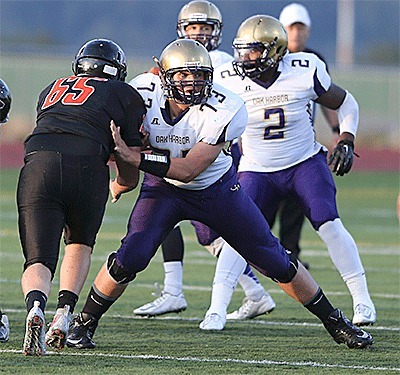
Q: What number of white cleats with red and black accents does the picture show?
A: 2